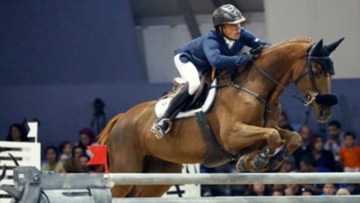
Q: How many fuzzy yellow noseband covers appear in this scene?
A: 0